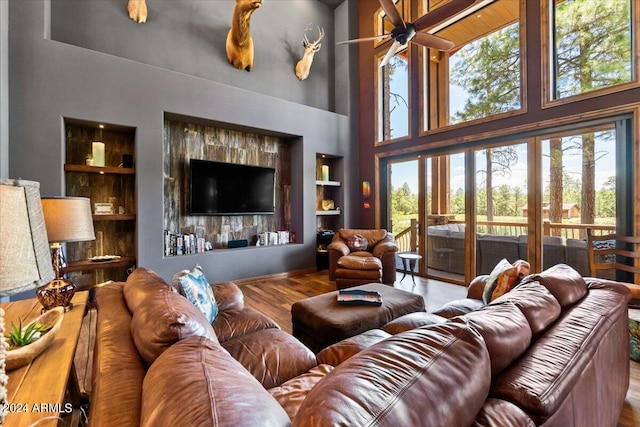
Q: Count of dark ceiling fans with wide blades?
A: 1